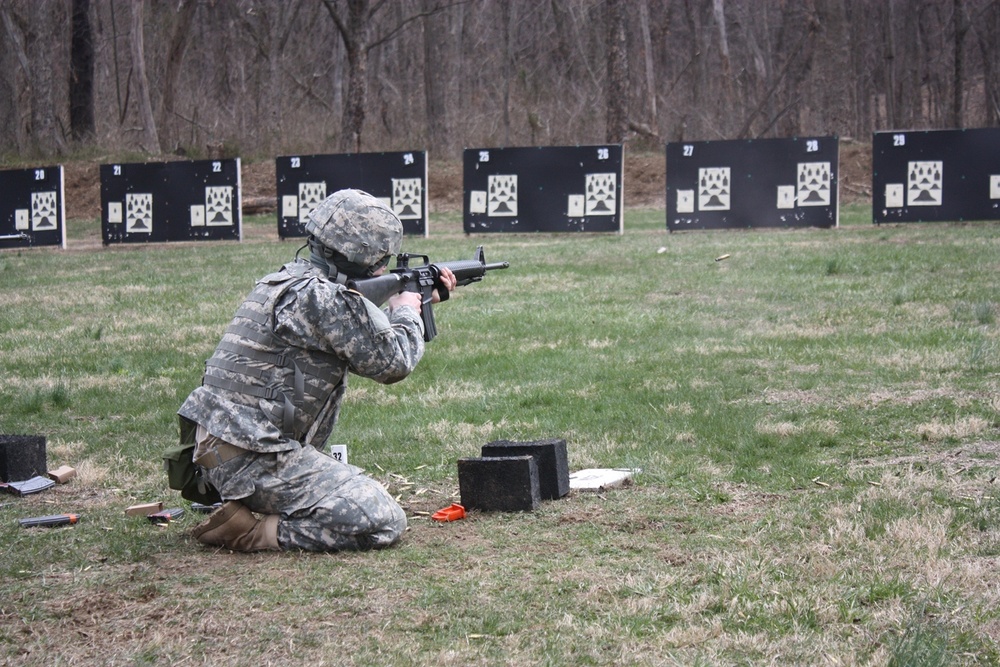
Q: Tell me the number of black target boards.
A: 6